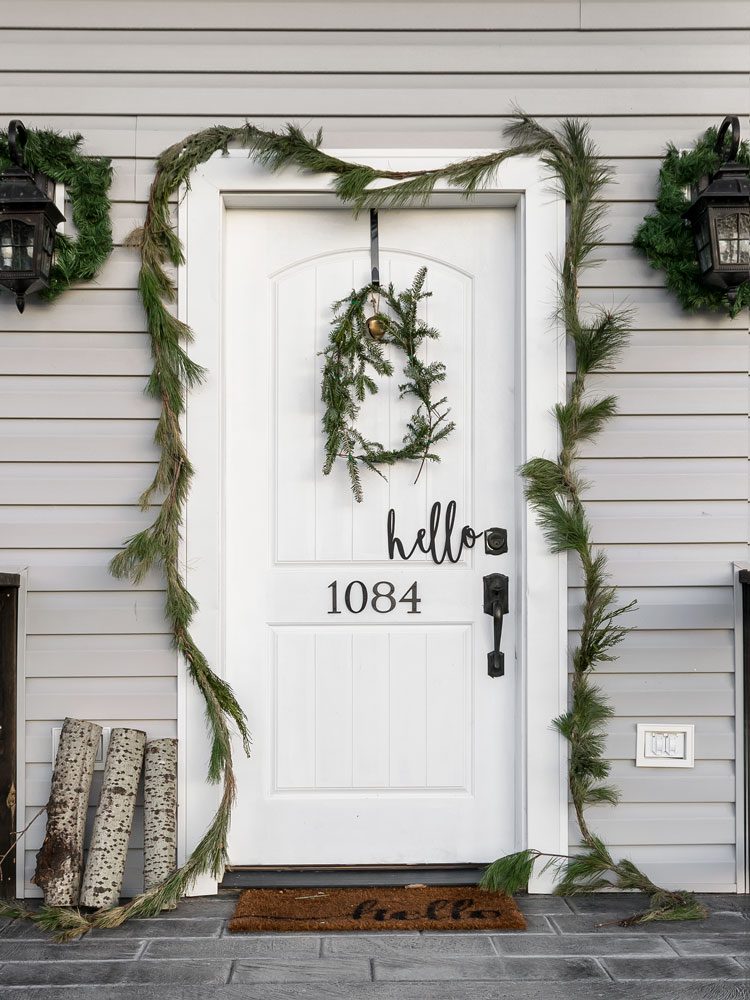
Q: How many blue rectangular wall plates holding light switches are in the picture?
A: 0